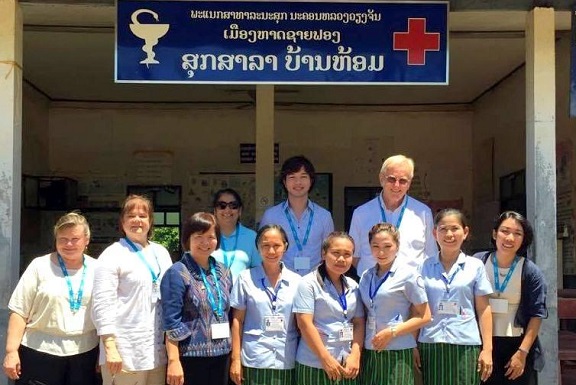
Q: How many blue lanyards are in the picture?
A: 11